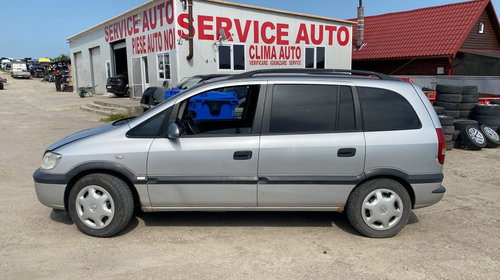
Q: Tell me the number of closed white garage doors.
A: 2